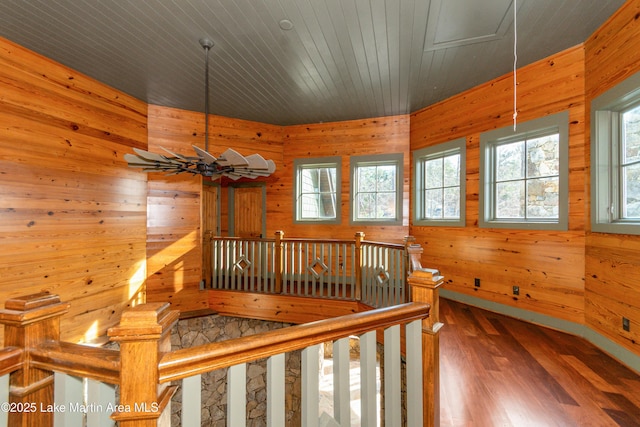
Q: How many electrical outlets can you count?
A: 3